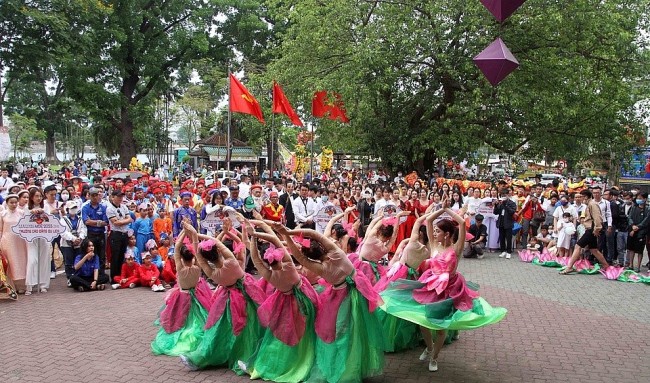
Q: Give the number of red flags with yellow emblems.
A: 3